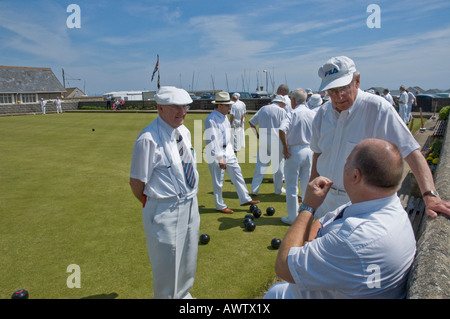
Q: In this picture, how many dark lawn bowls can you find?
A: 10